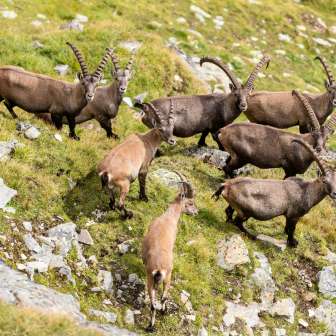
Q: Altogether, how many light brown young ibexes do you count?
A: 2